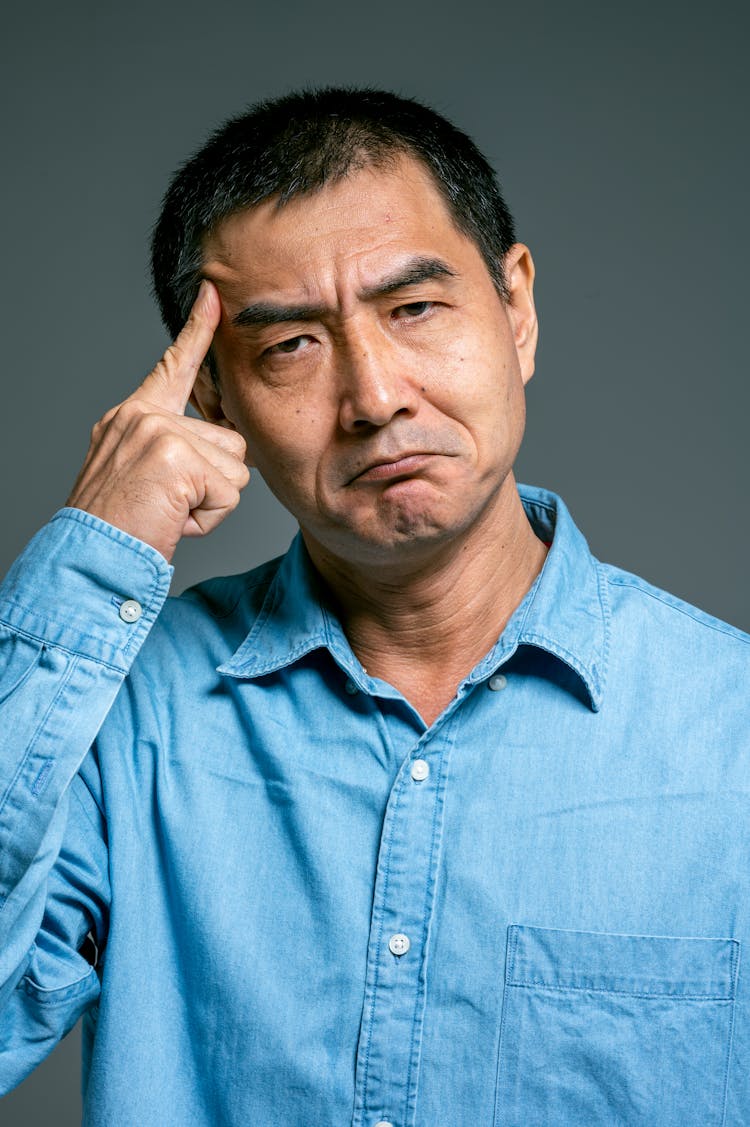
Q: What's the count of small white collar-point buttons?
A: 2